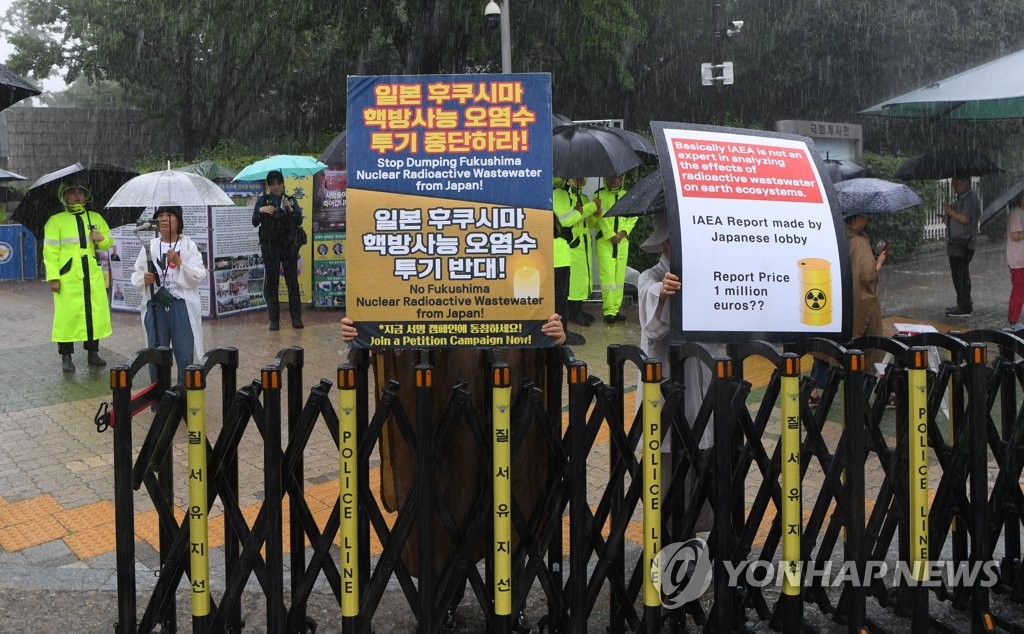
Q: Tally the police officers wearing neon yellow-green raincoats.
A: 4